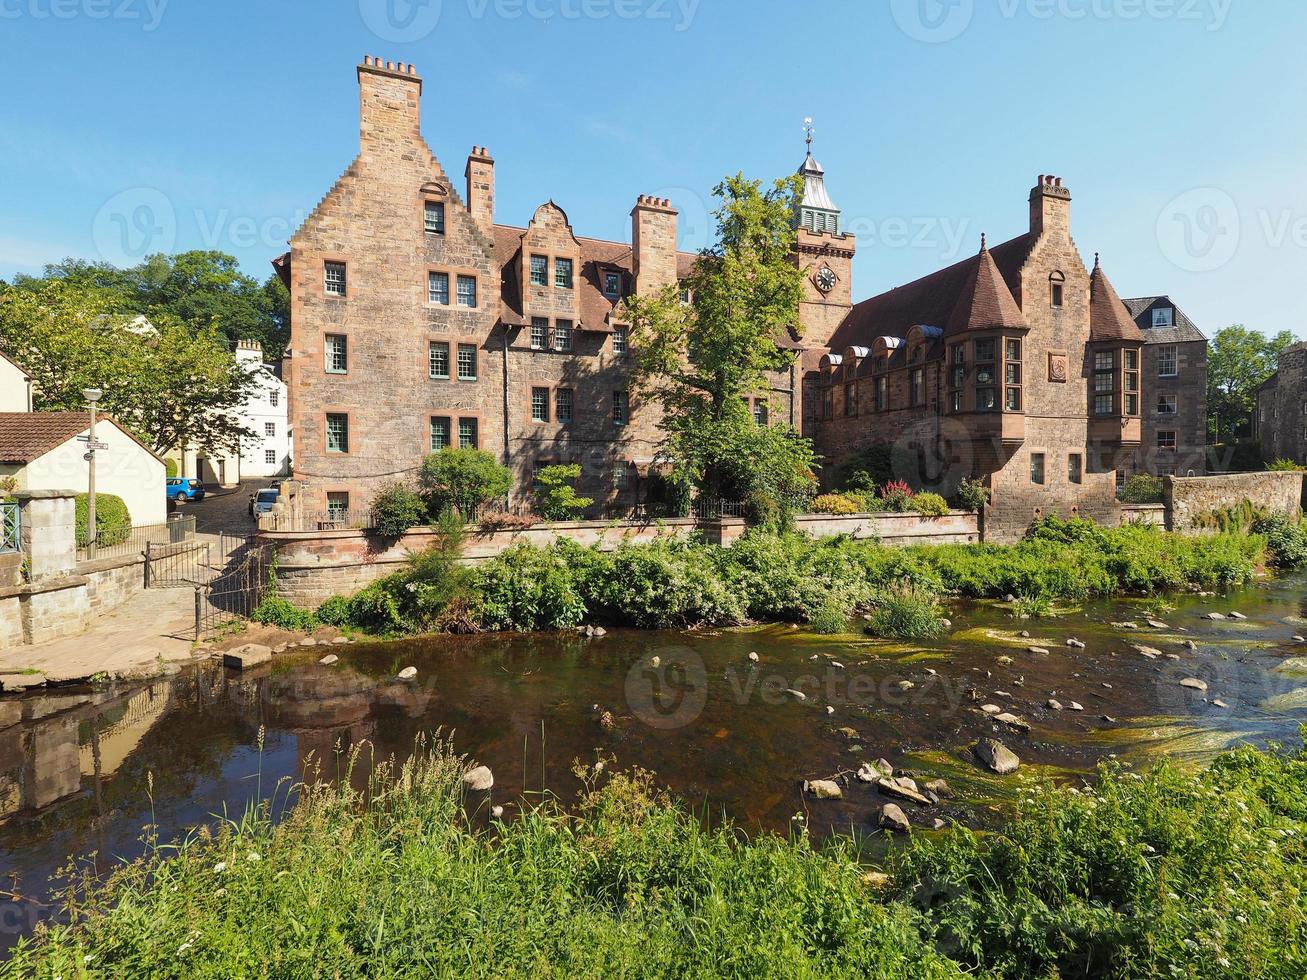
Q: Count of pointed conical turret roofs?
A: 2